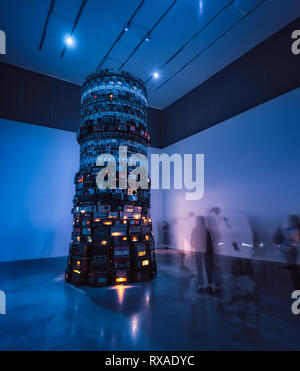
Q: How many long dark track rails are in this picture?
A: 6